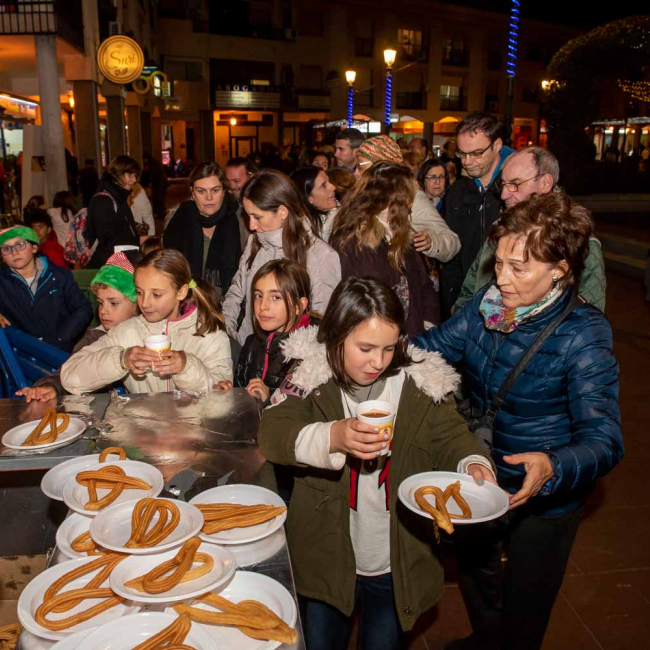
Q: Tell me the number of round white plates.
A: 12